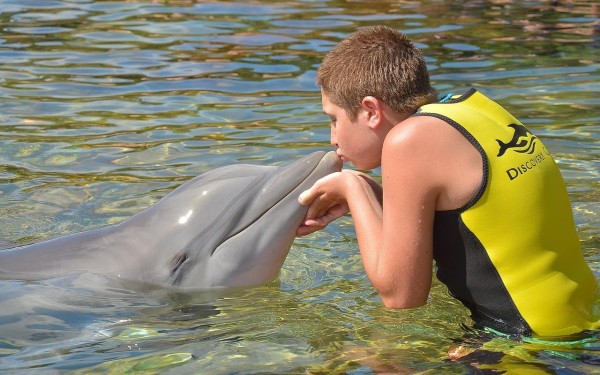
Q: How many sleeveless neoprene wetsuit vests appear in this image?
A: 1